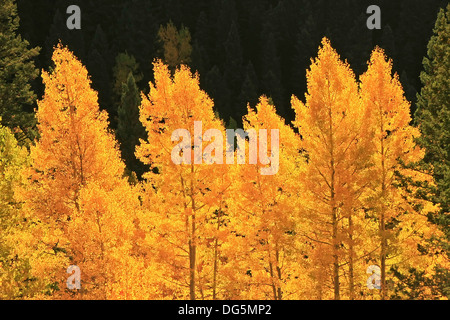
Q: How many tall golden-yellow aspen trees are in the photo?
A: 5